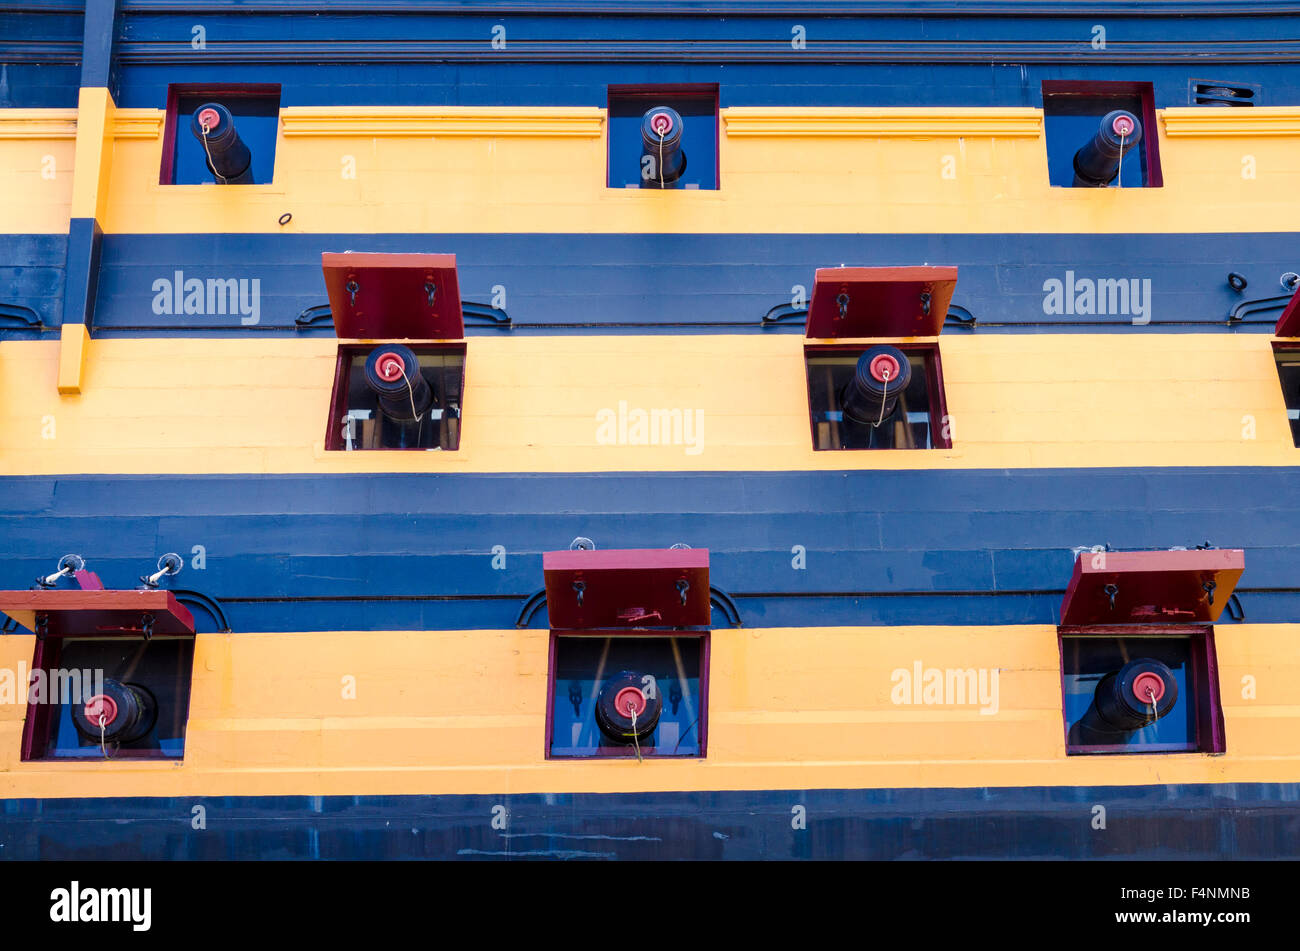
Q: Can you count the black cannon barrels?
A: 8